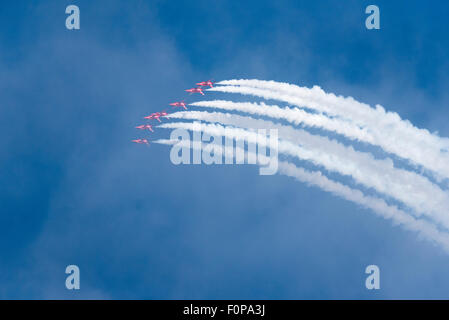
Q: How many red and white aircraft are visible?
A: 7